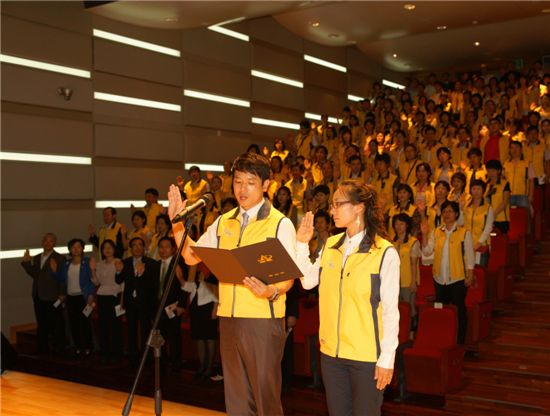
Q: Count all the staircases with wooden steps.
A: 1